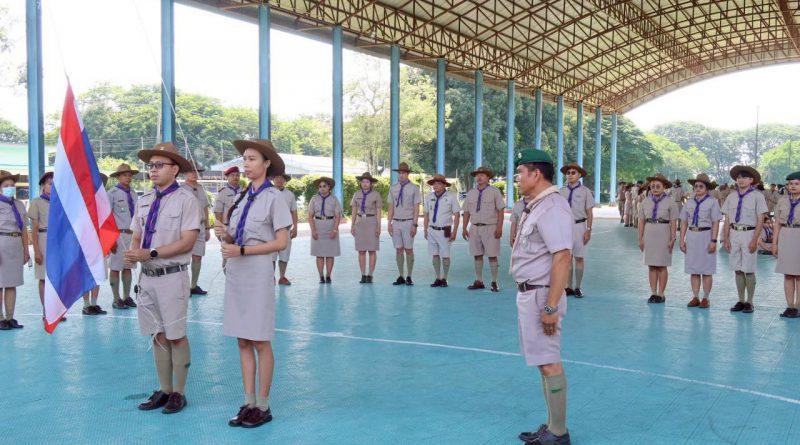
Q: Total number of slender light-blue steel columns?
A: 13